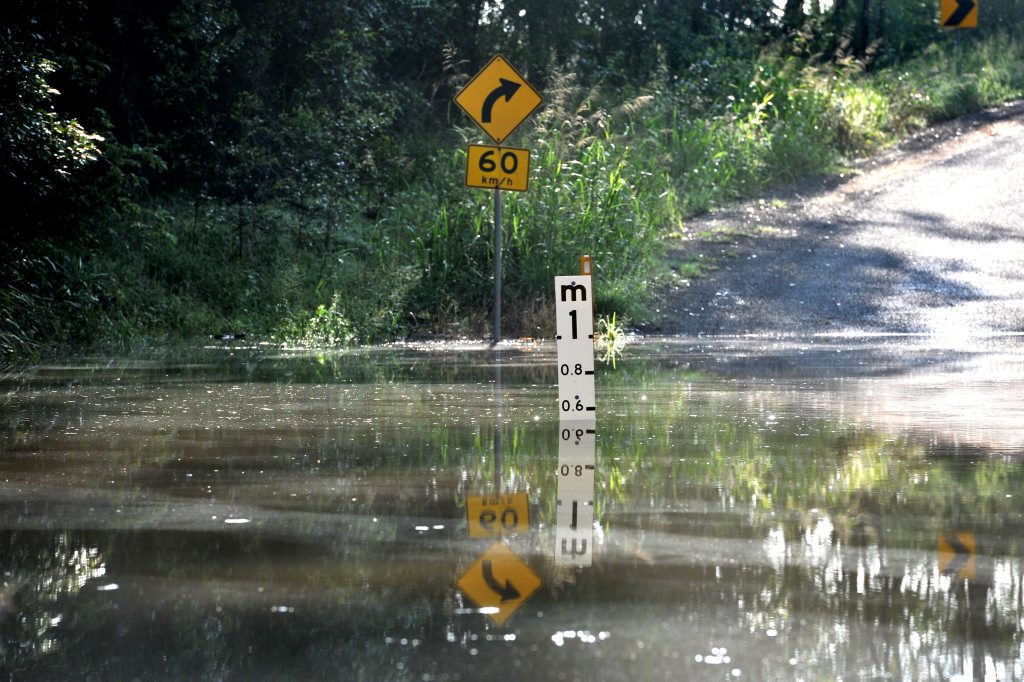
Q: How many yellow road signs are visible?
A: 3